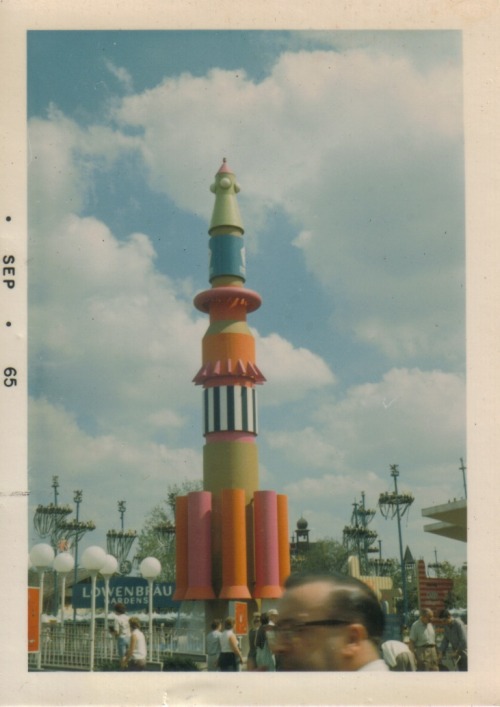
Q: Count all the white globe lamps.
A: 5